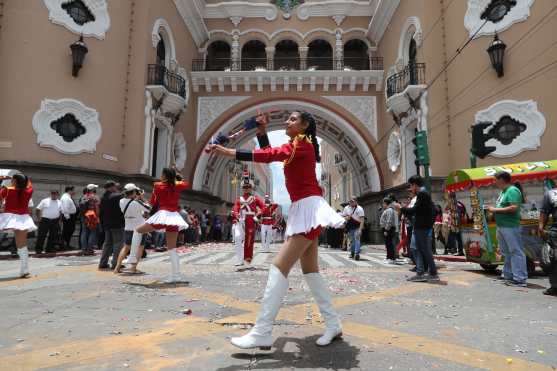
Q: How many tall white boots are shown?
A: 5